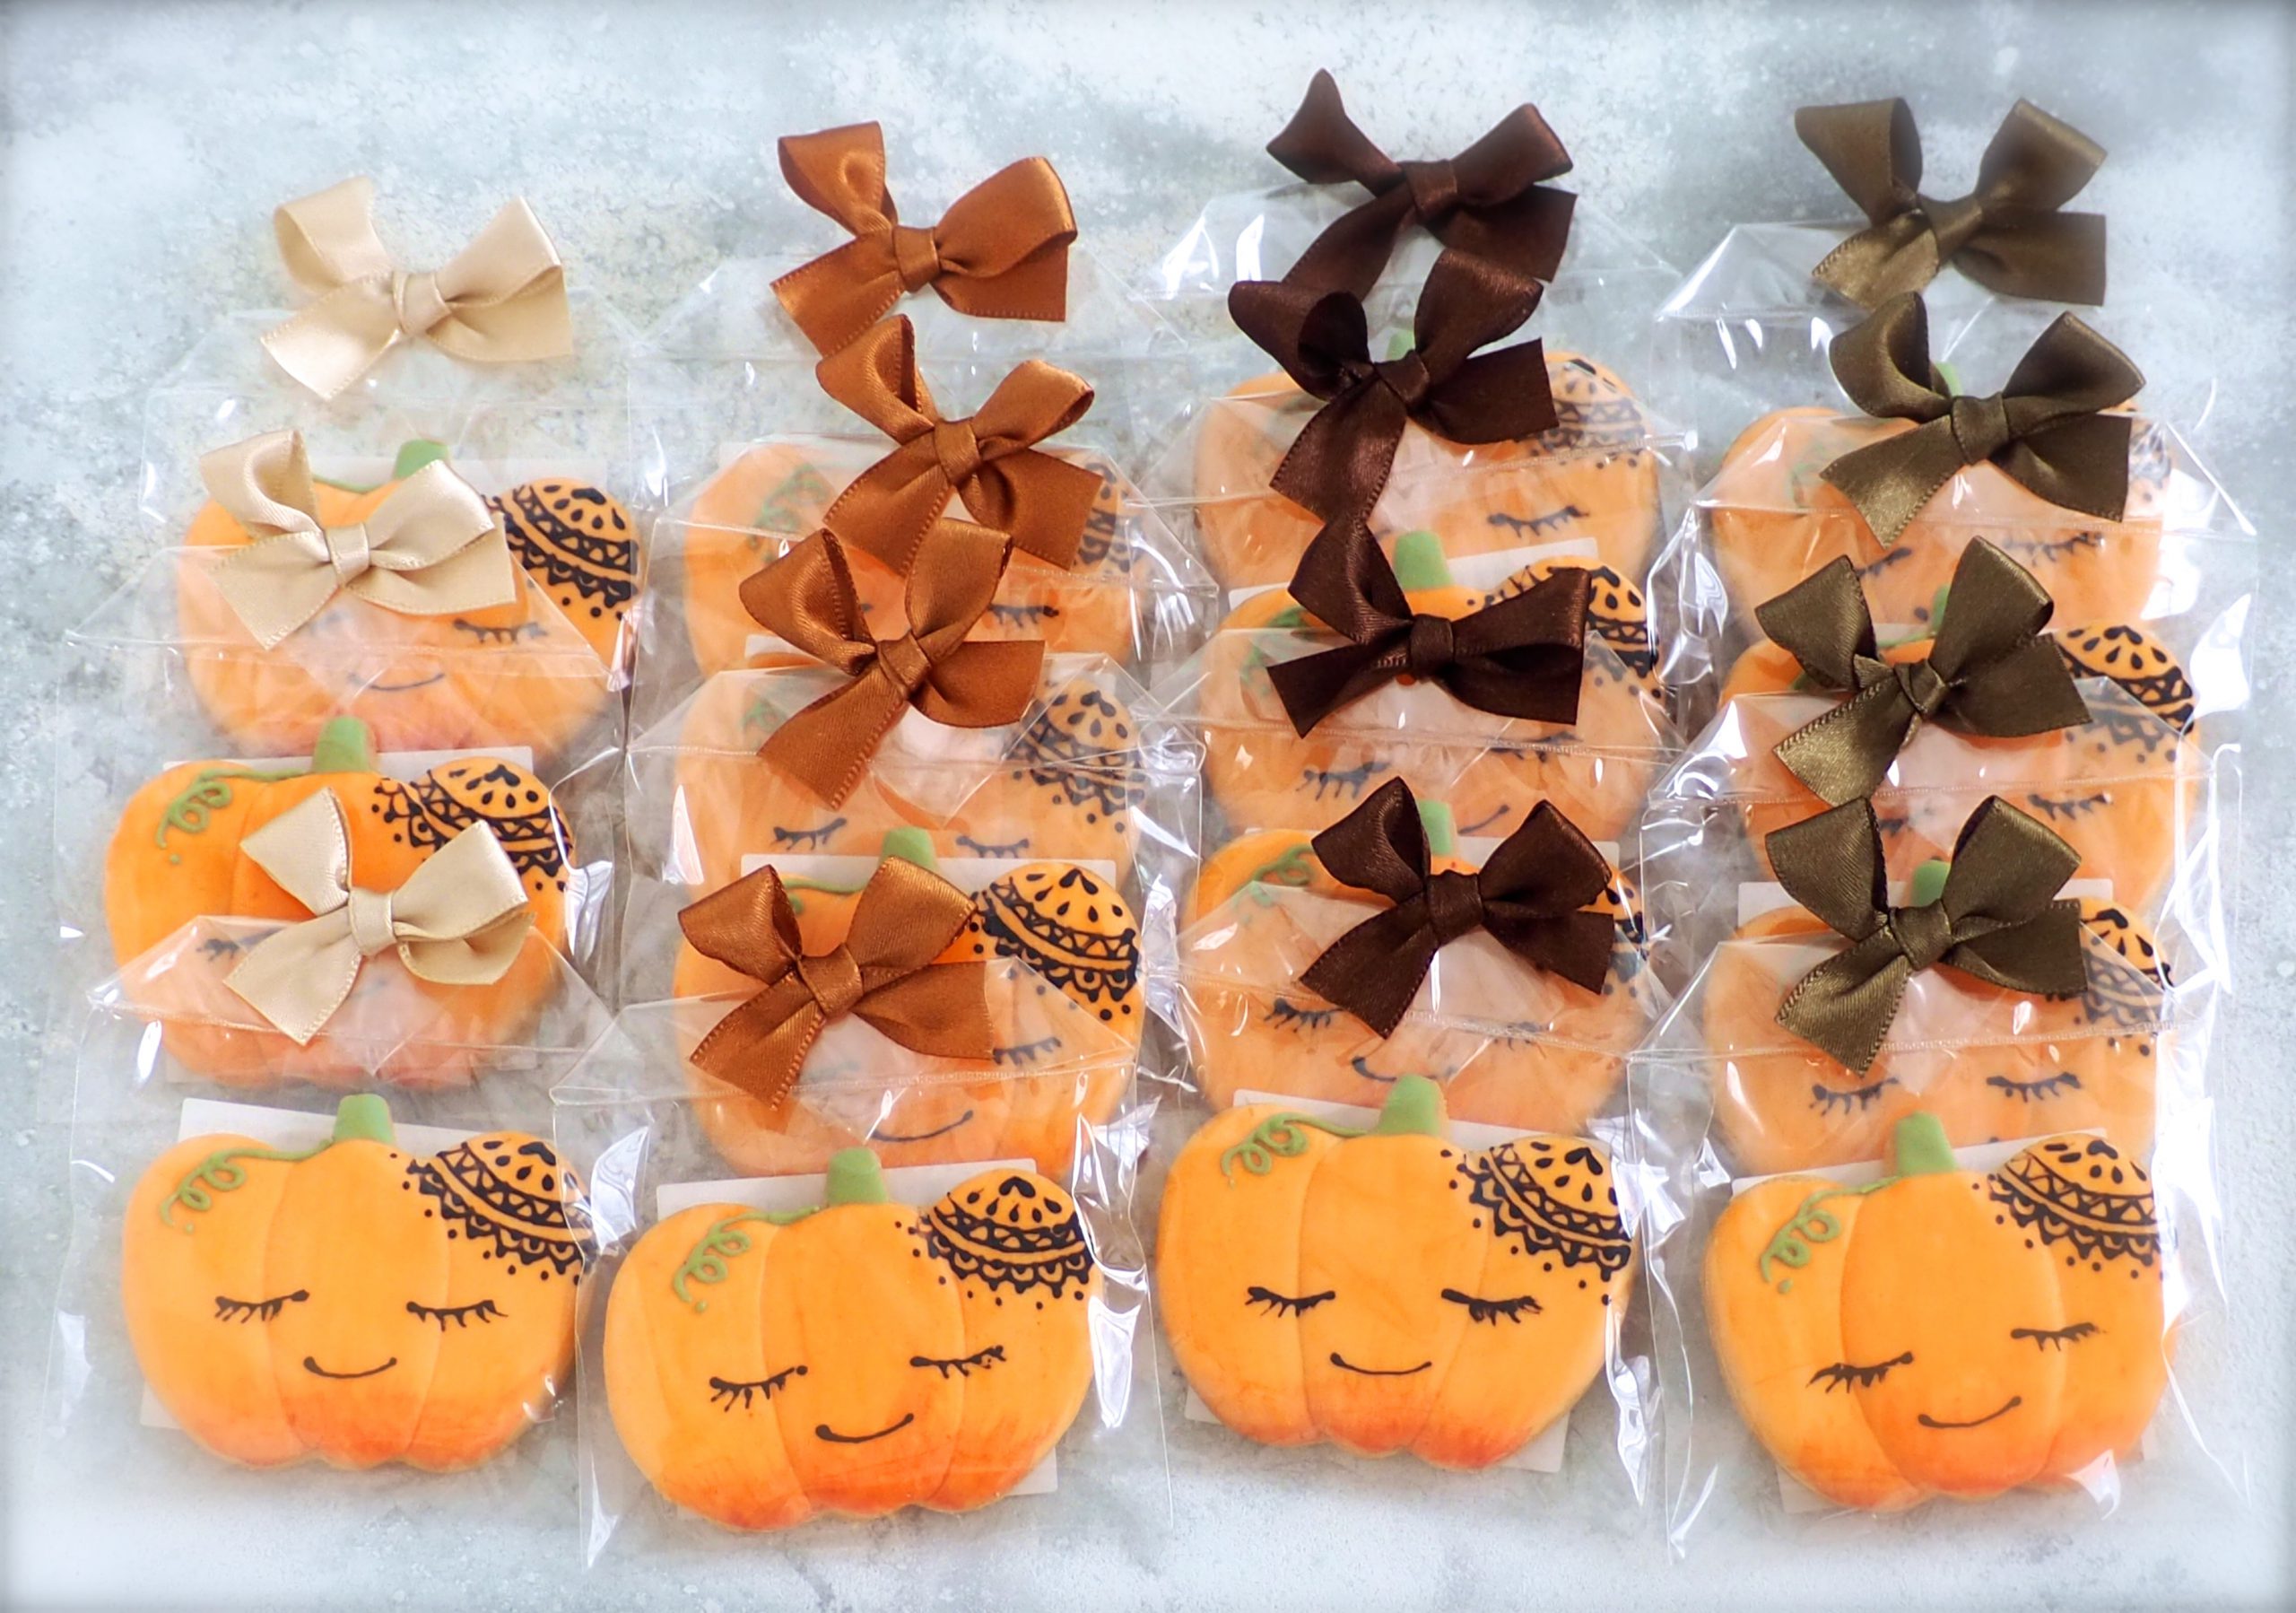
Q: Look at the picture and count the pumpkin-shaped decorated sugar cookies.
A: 15